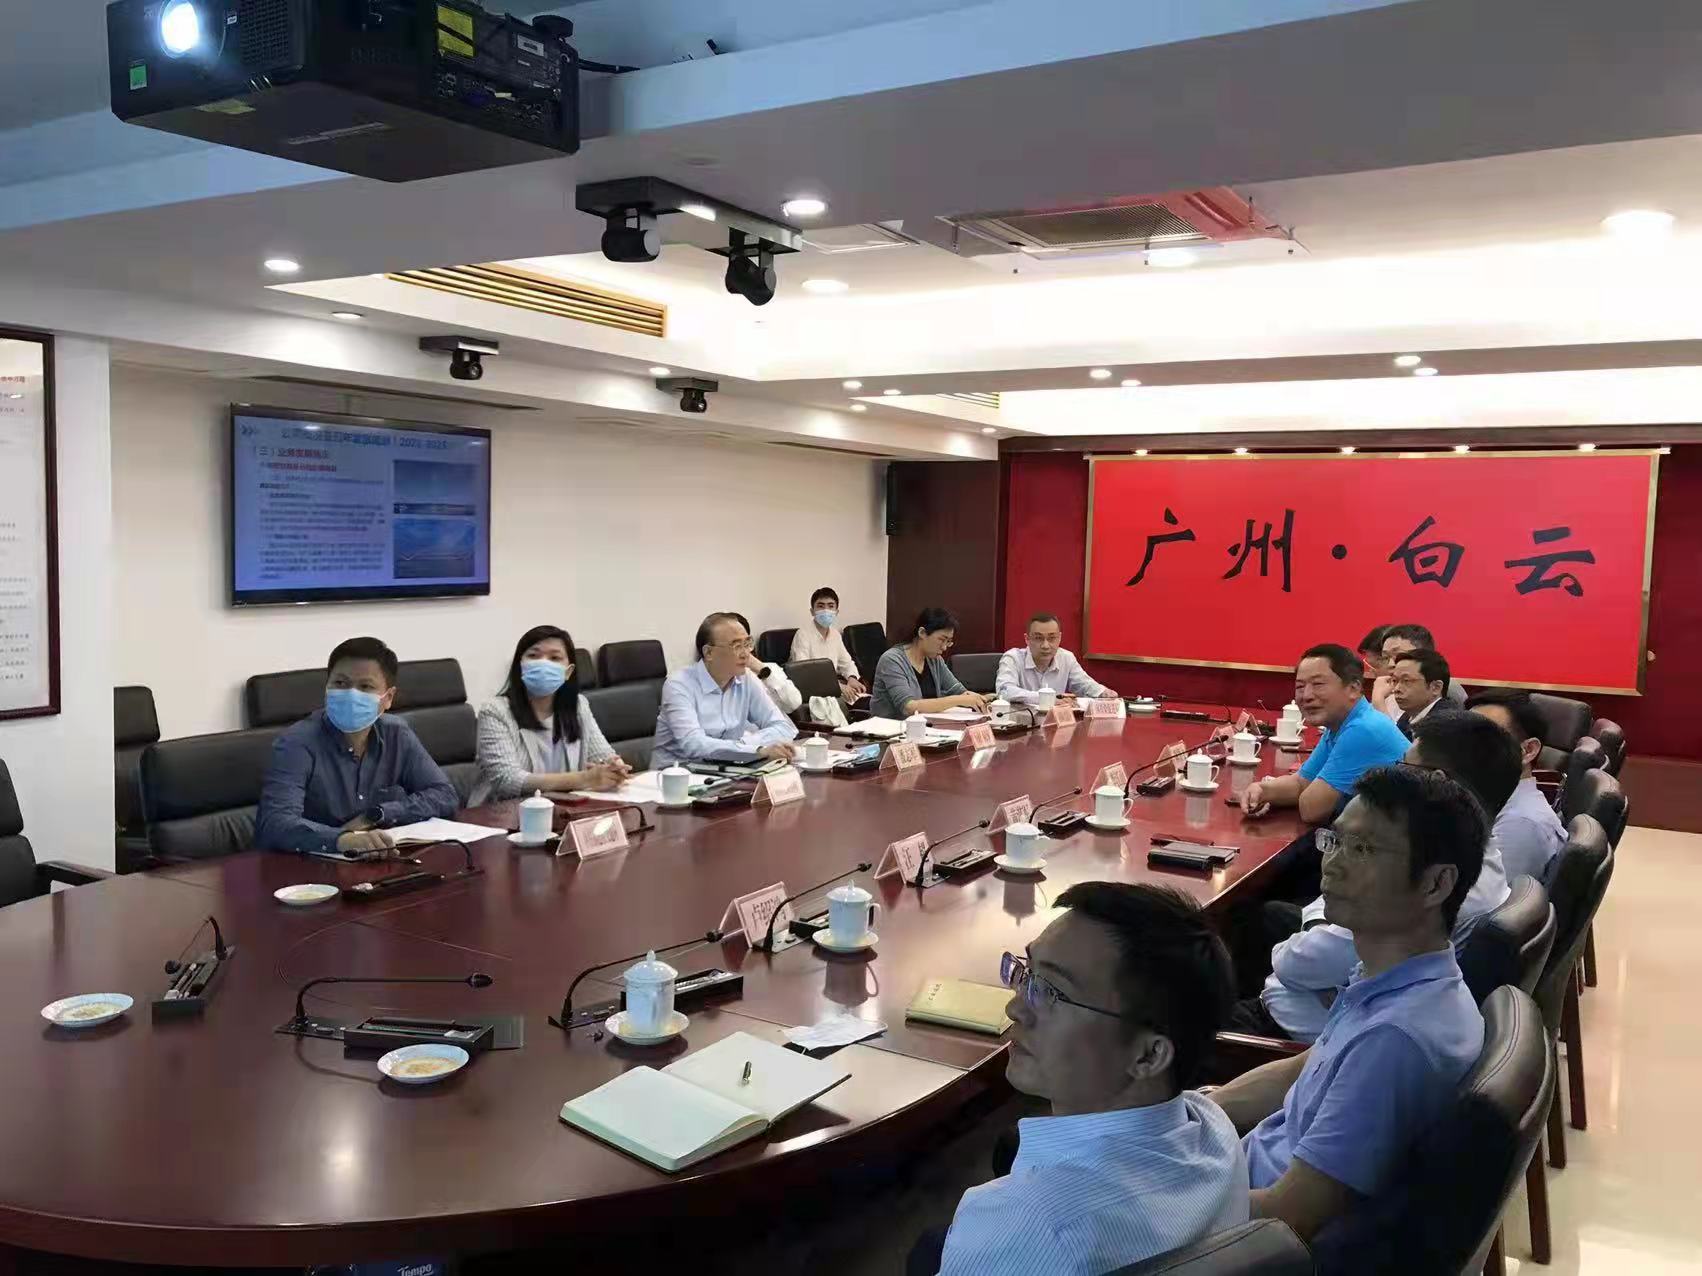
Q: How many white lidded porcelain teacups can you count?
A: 14